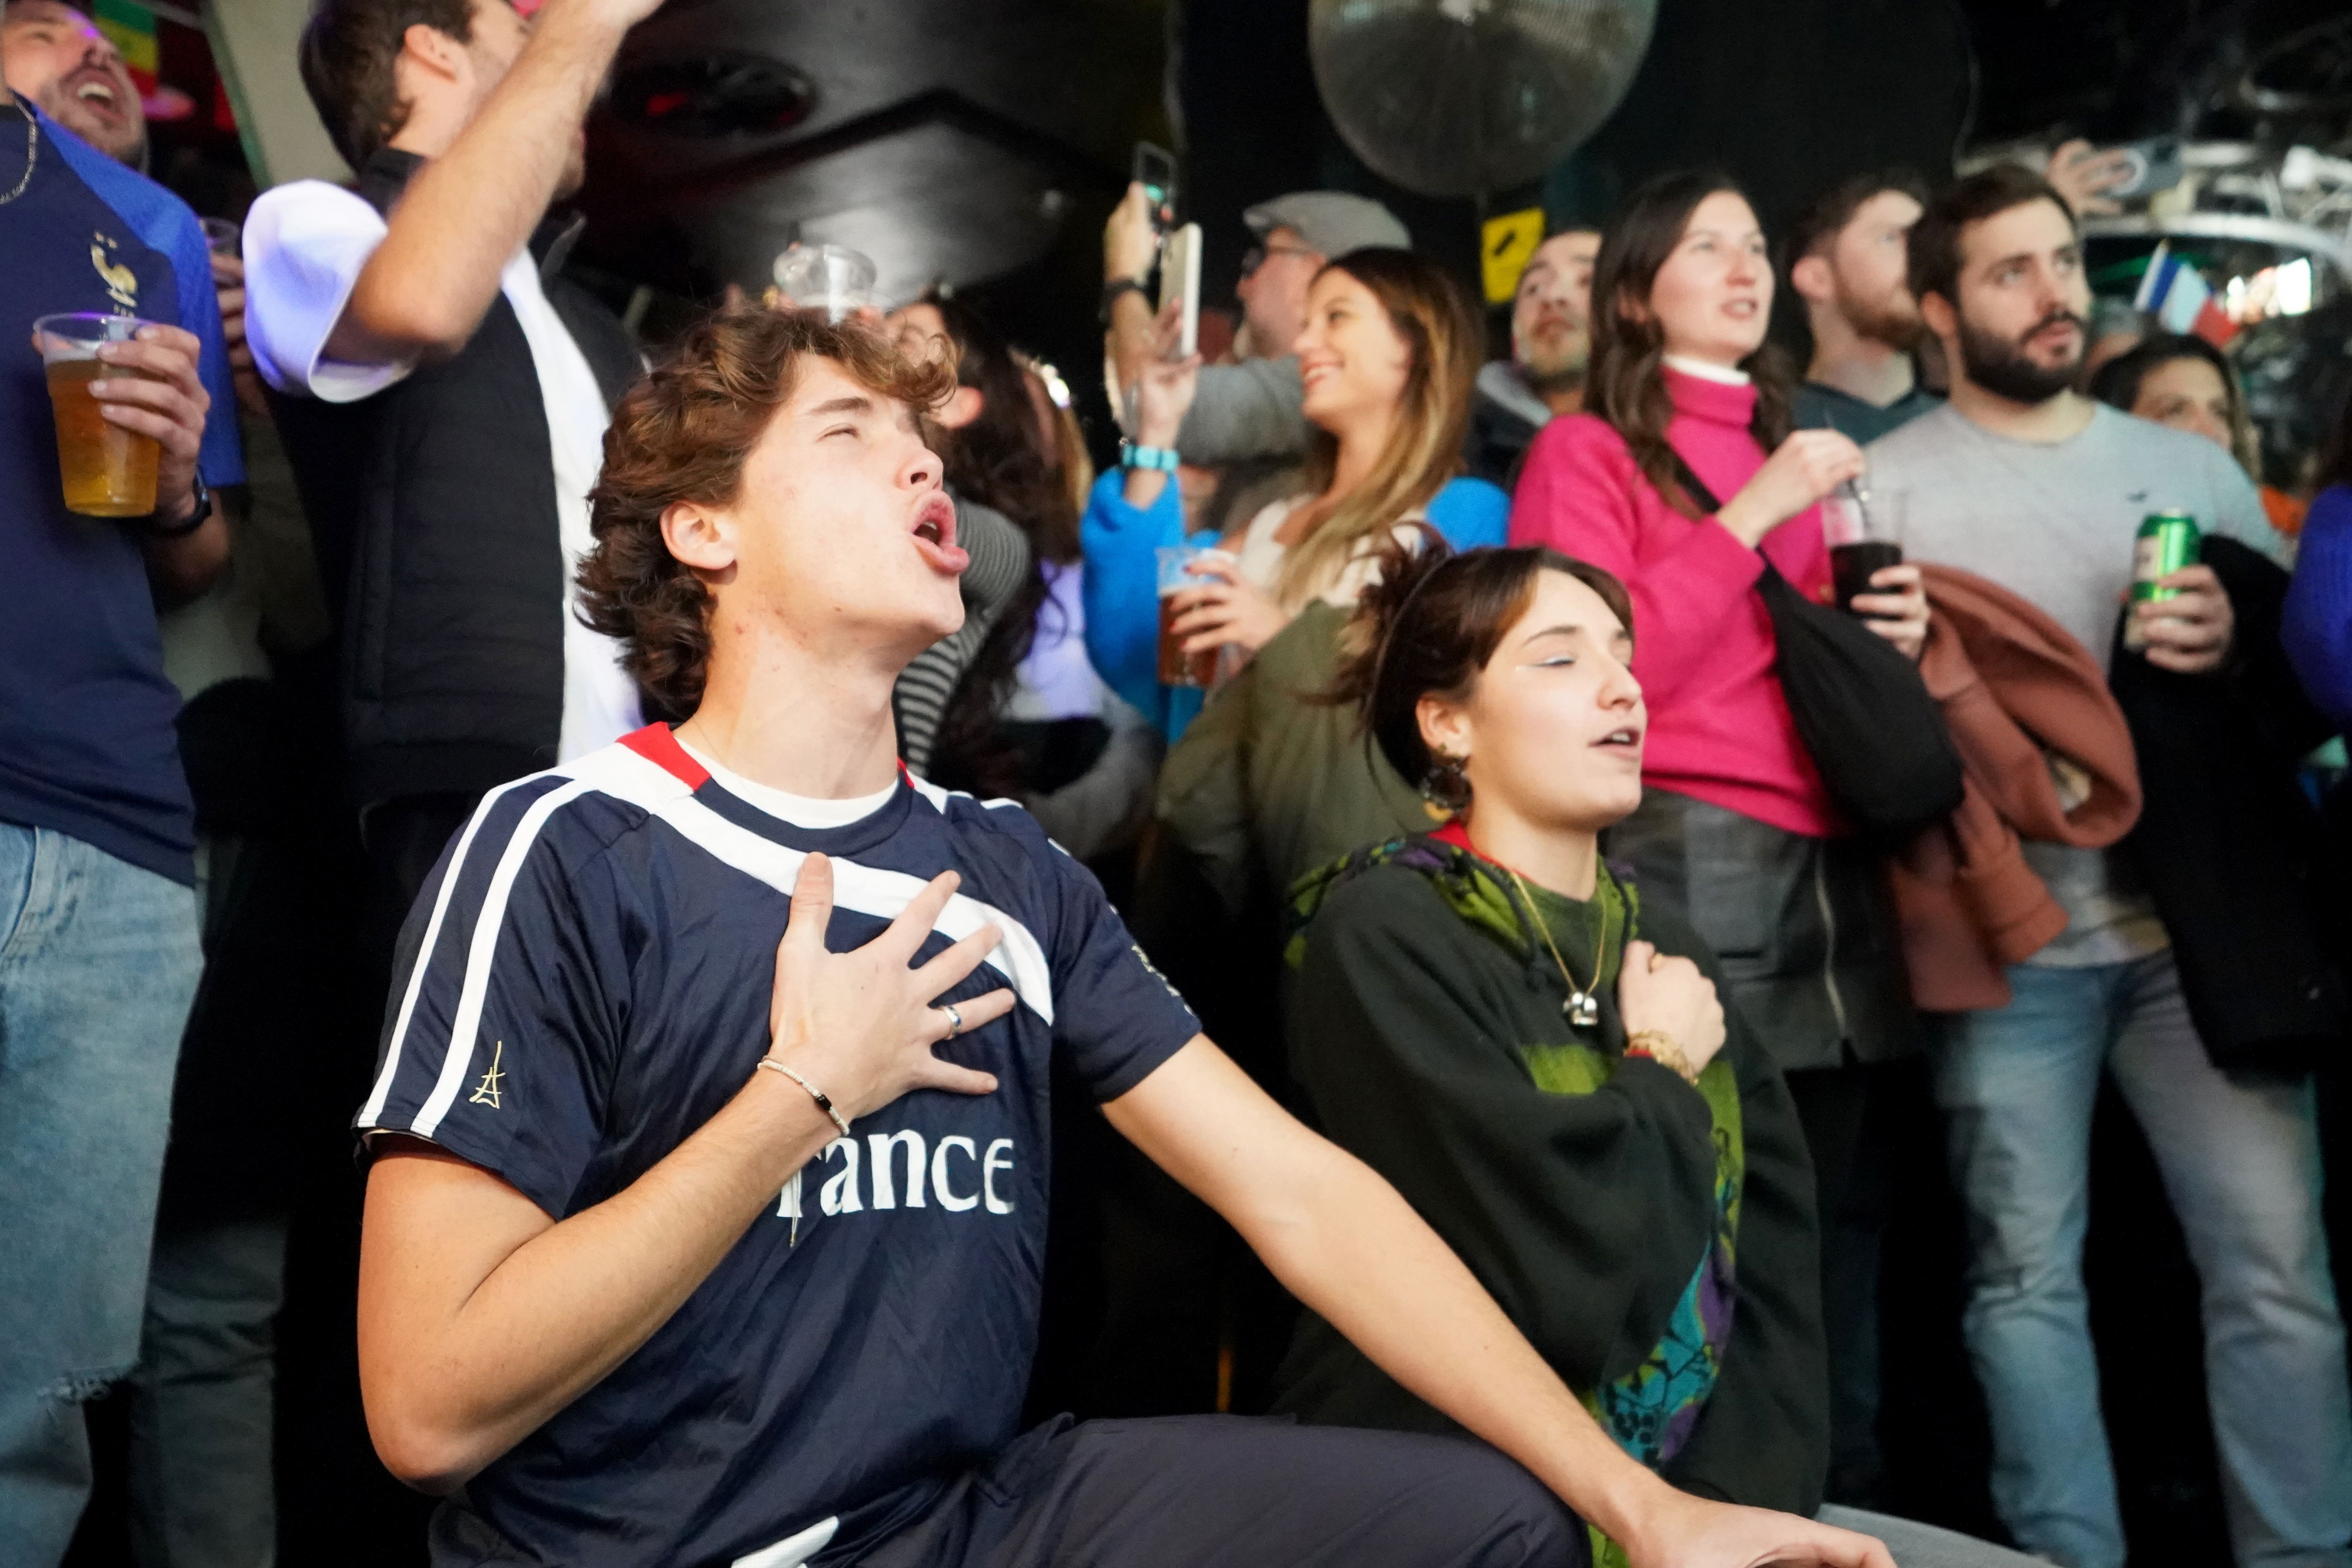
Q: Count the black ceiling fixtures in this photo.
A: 1